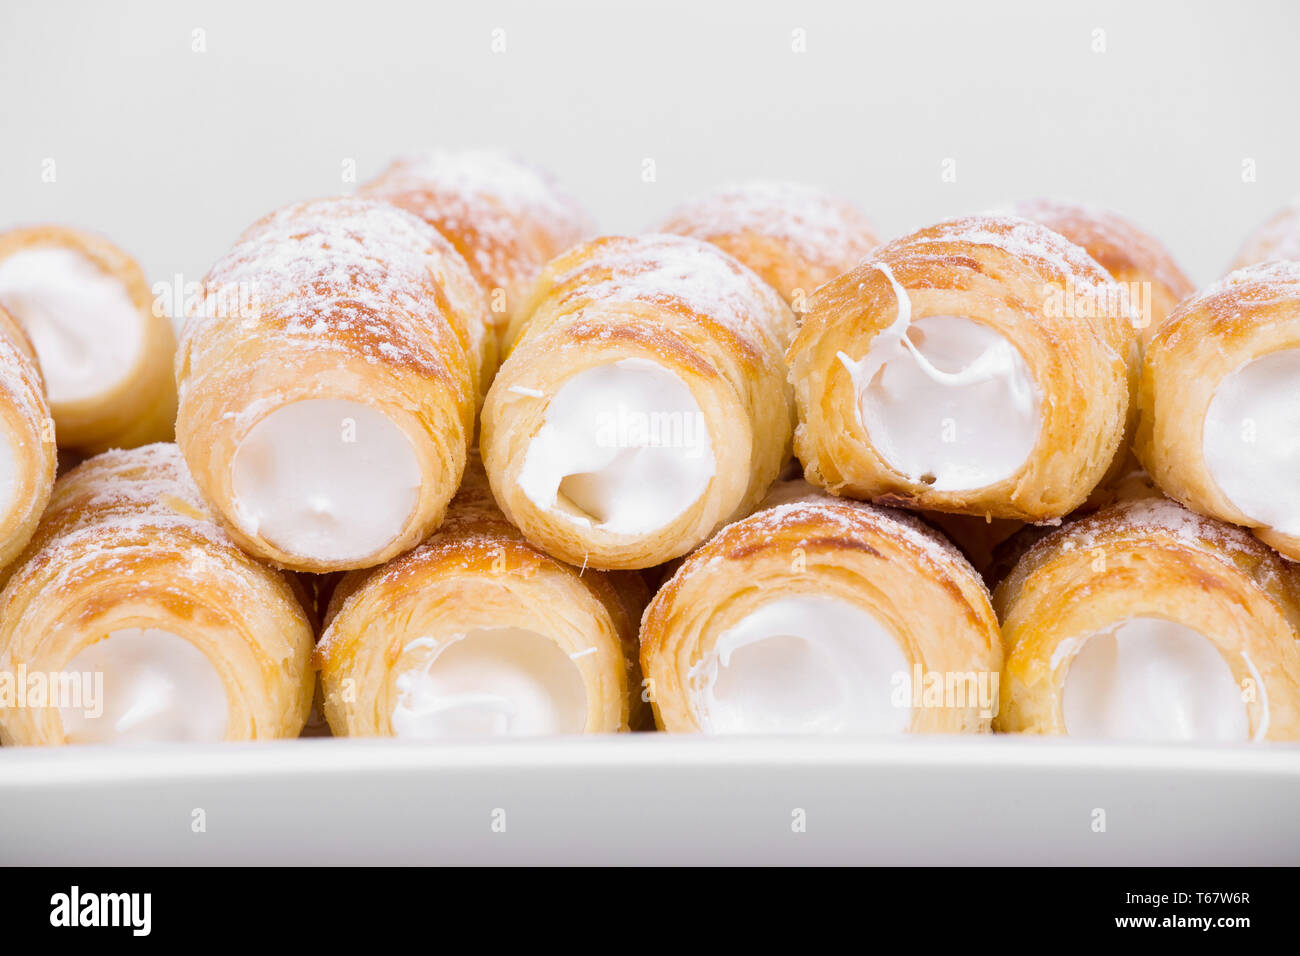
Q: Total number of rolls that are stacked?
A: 14